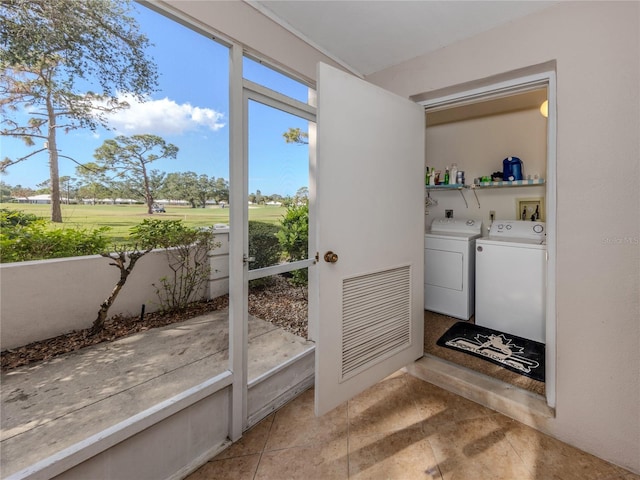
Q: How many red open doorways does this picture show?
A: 0